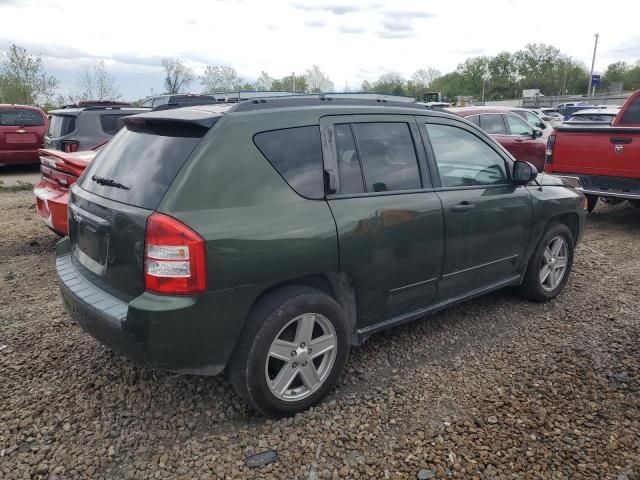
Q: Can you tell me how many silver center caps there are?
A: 2